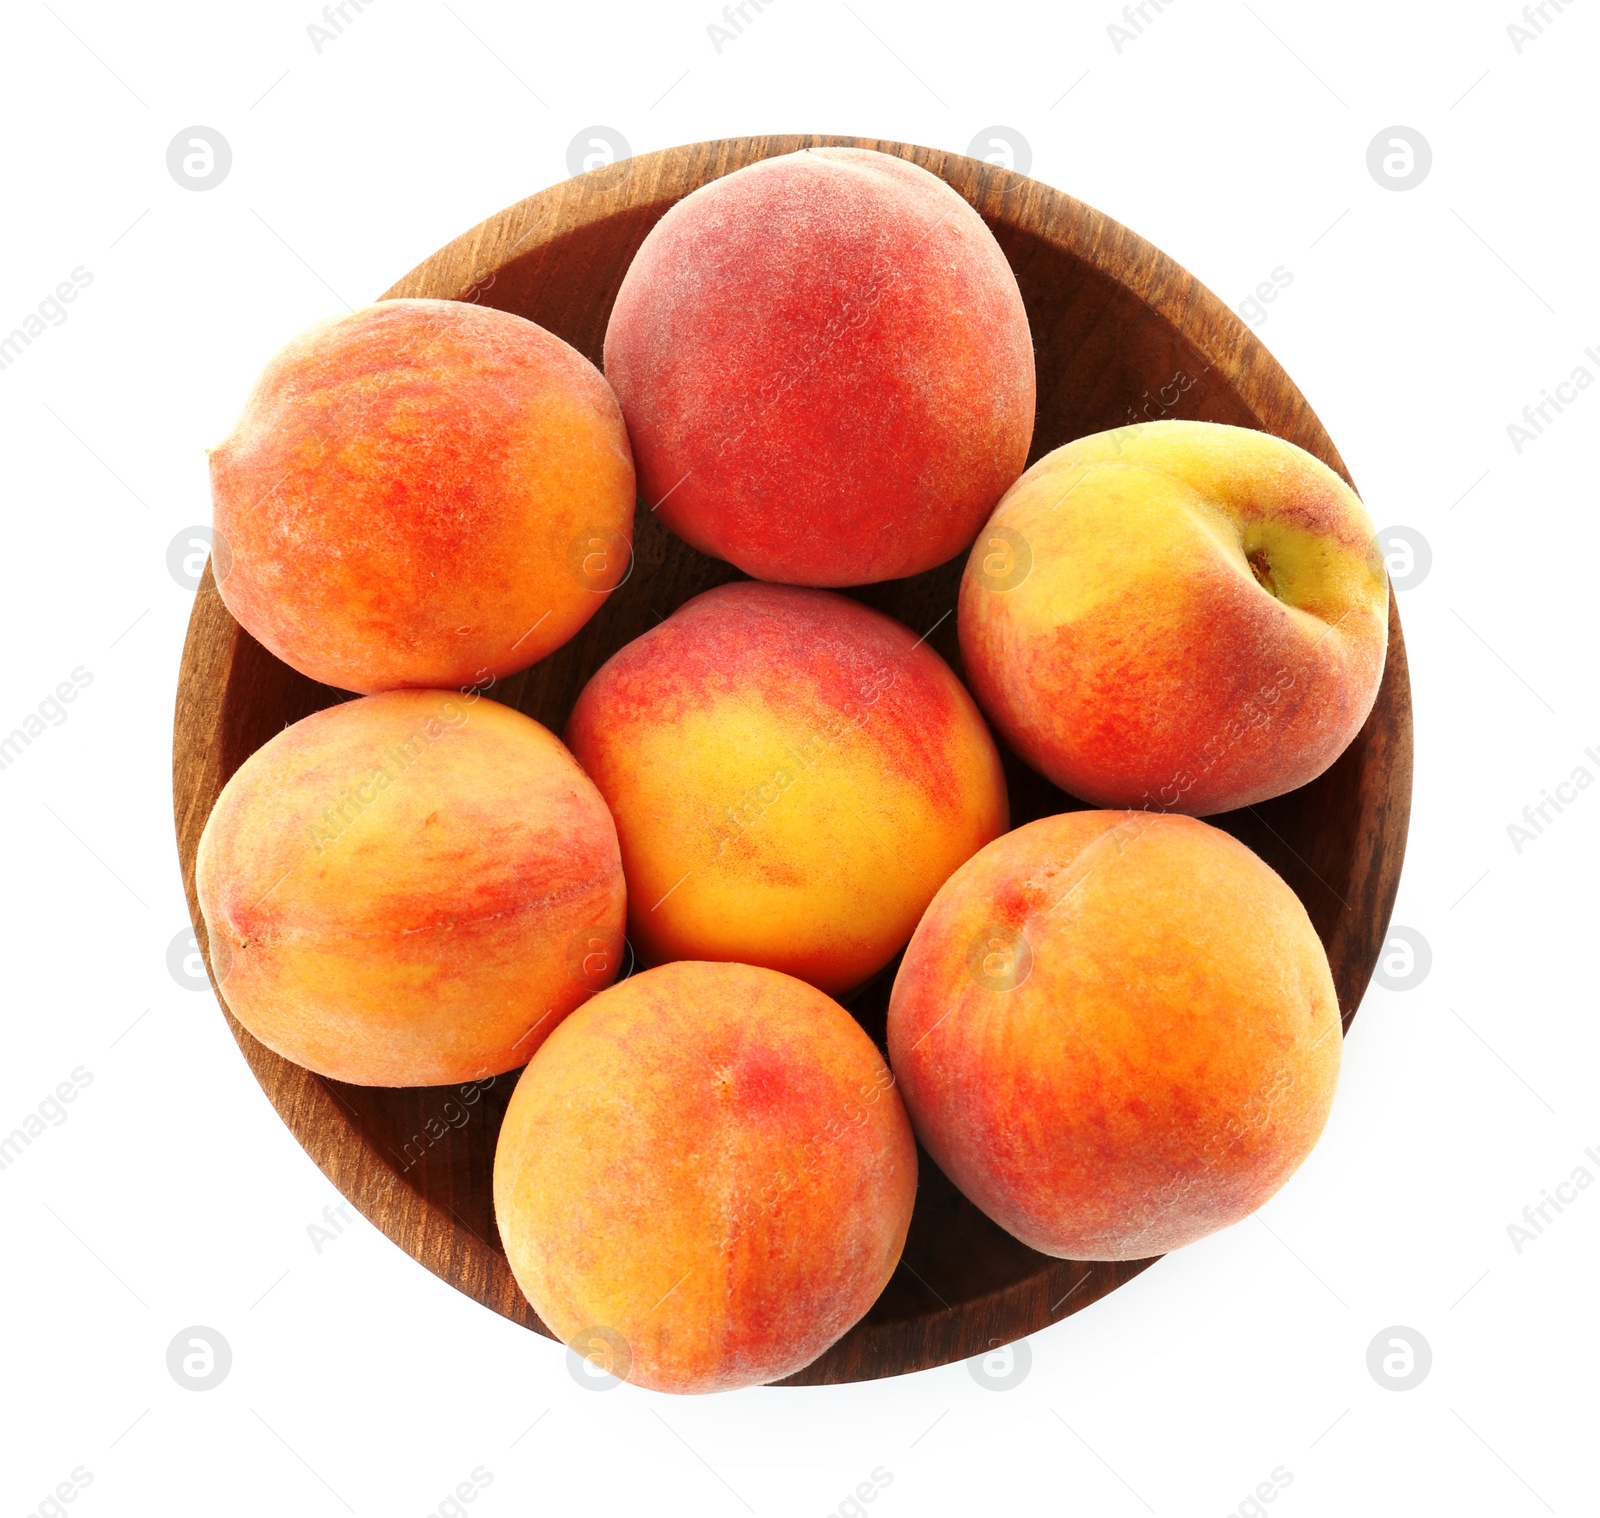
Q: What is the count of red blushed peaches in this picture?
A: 7